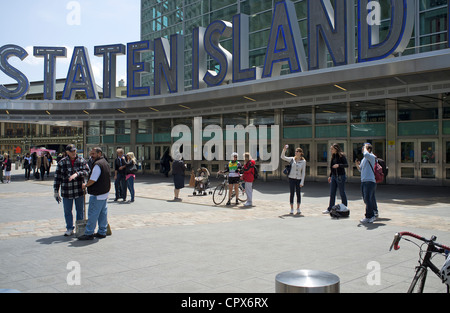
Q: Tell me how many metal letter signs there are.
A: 12